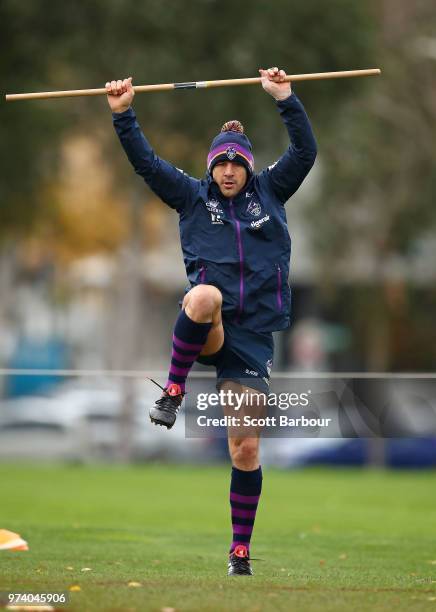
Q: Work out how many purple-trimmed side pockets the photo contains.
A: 2